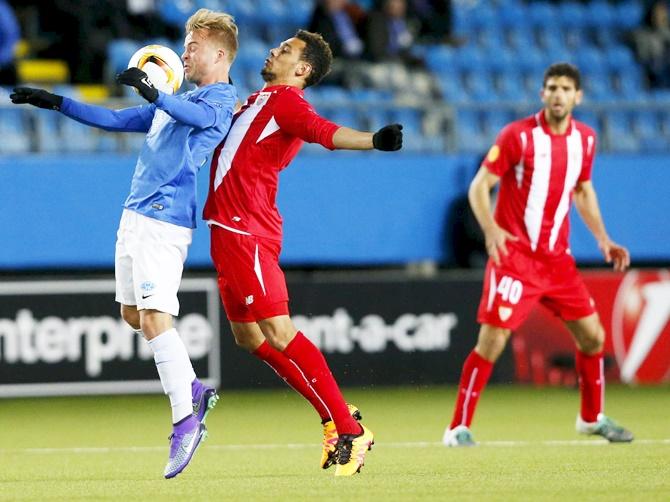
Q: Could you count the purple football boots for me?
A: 2